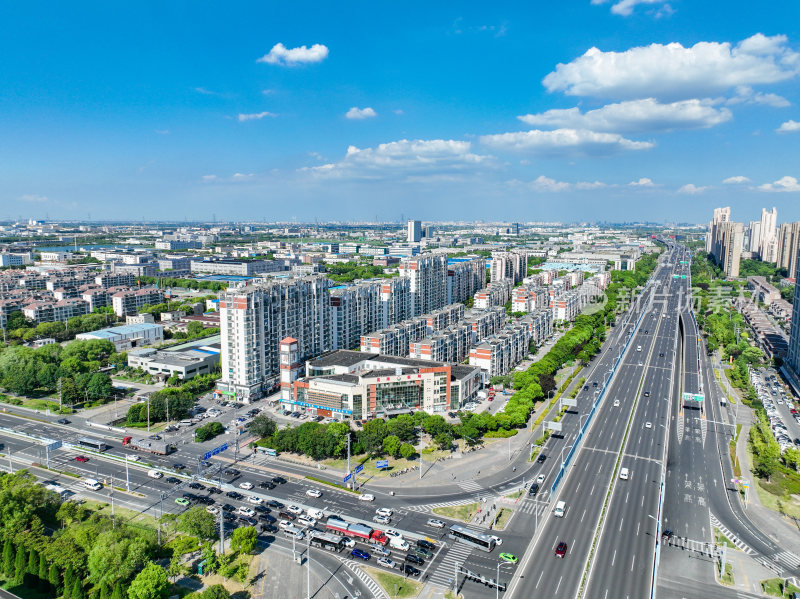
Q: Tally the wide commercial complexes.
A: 1